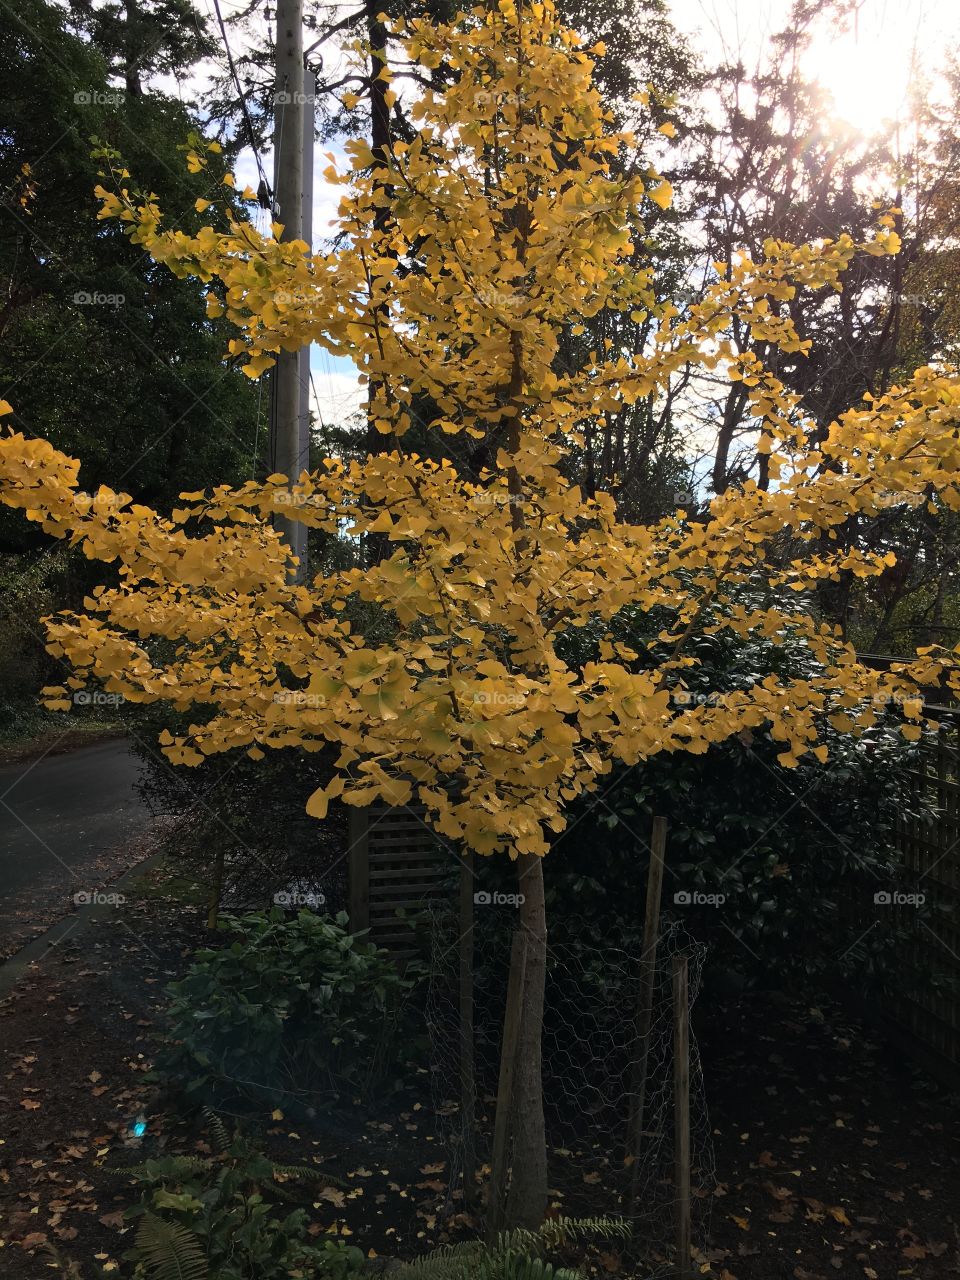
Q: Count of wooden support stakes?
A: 4